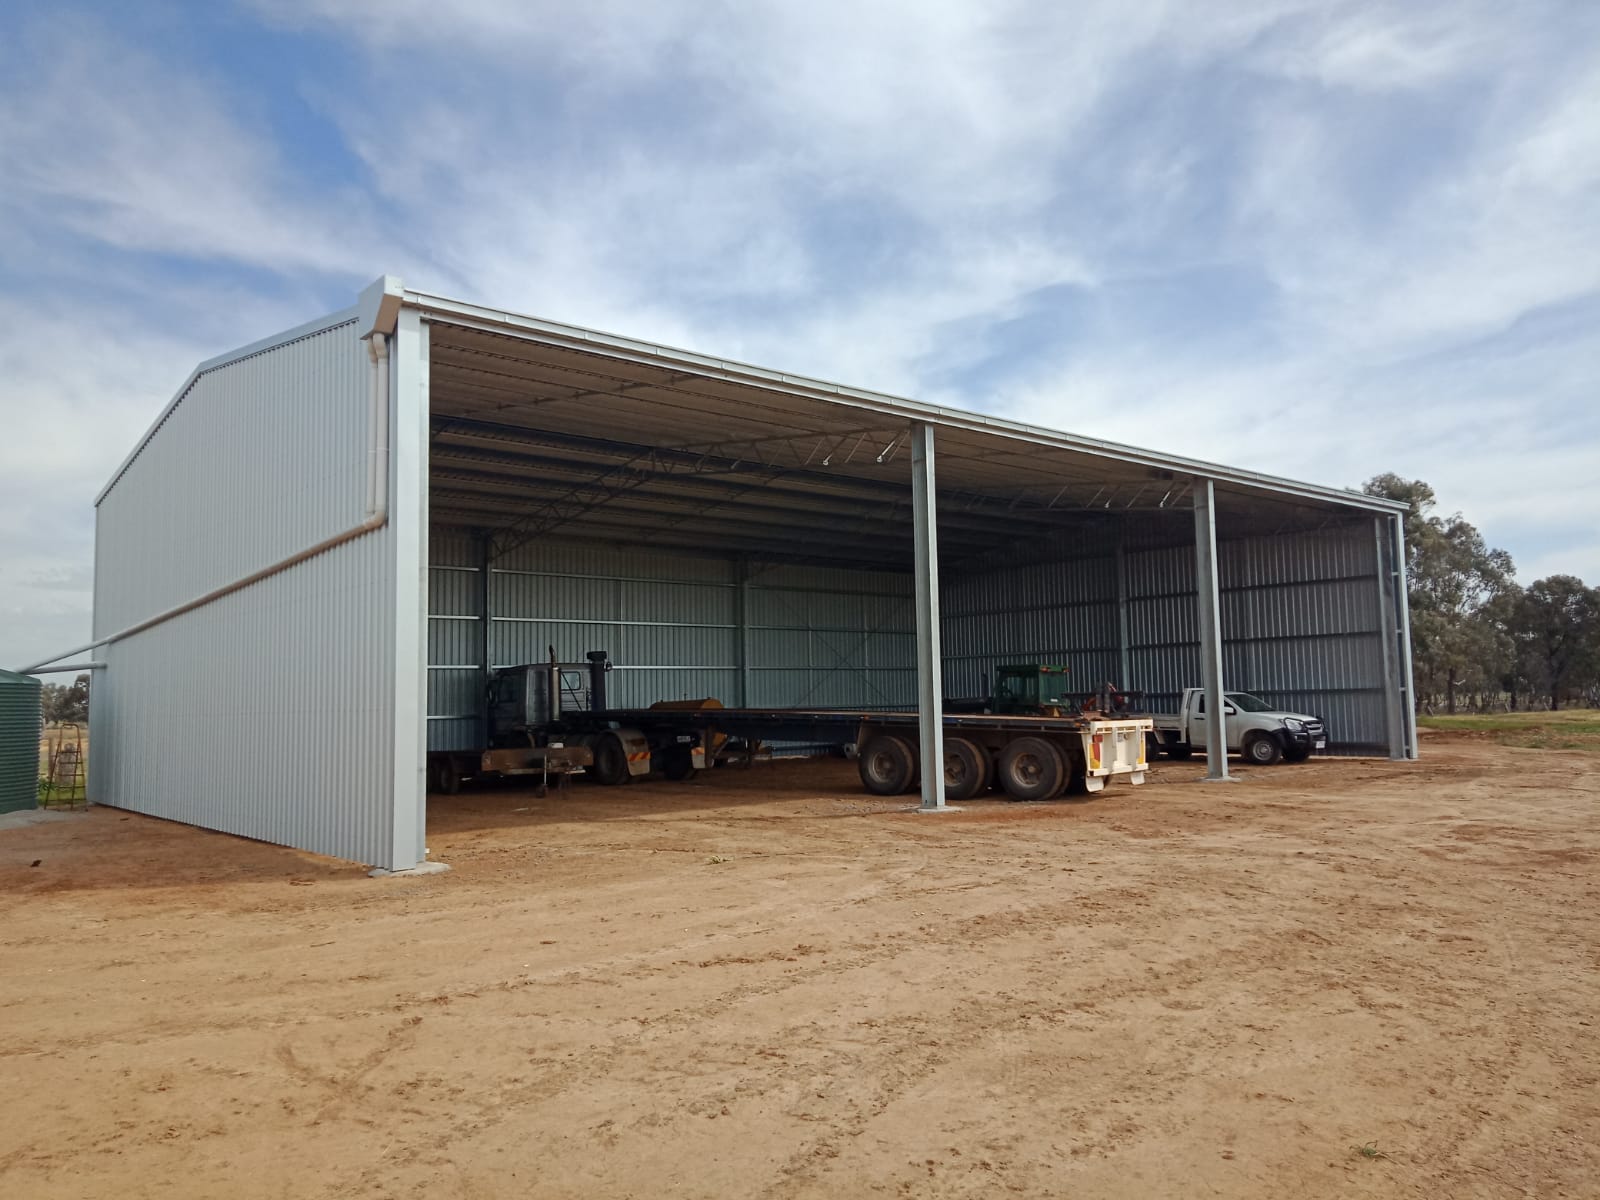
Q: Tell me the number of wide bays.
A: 3